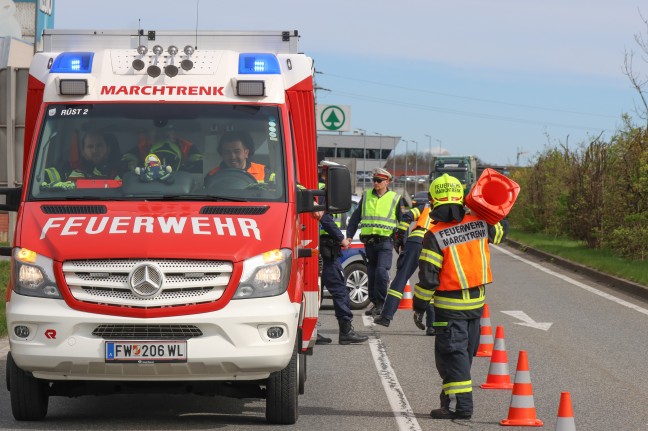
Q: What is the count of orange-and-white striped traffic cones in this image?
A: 5